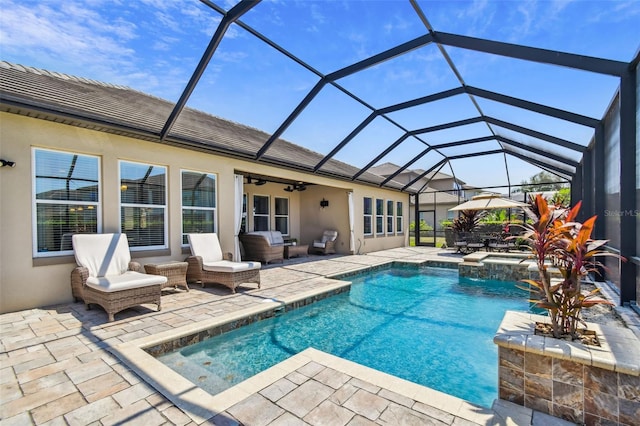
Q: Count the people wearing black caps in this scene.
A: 0